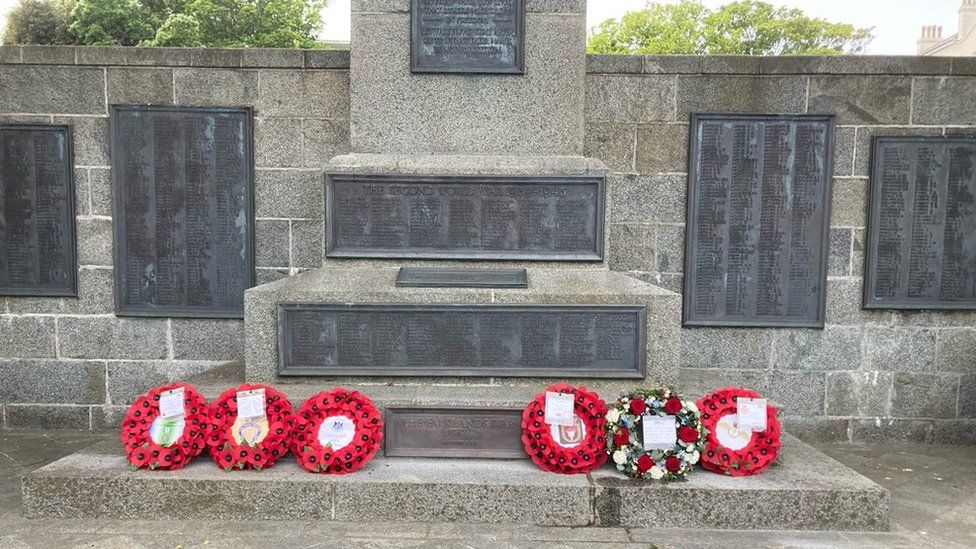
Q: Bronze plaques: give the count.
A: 9